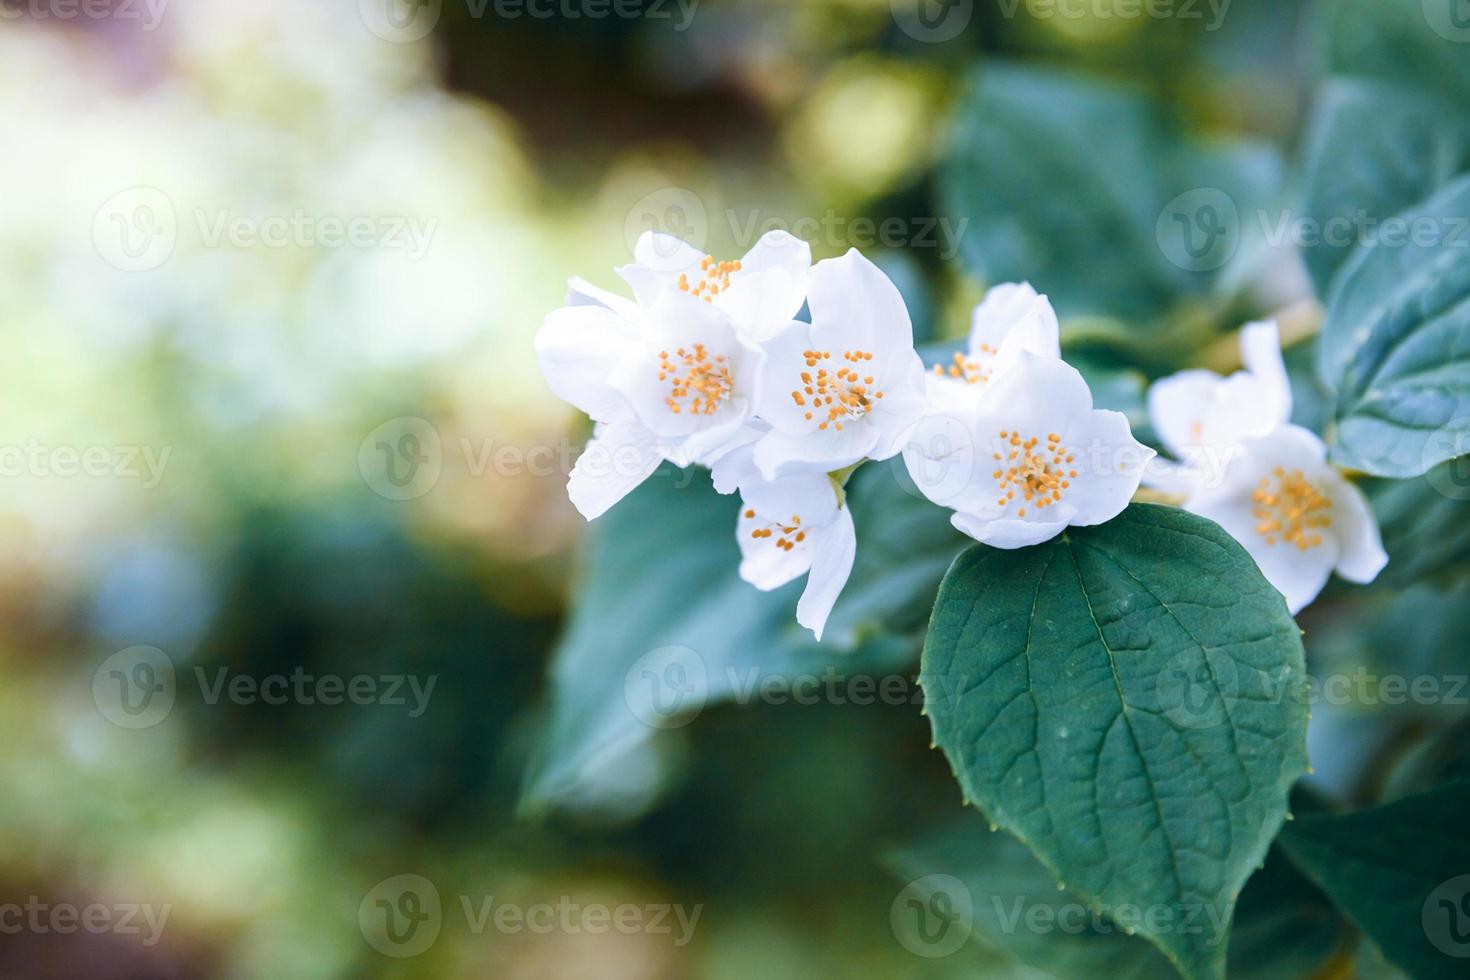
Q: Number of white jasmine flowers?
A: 8